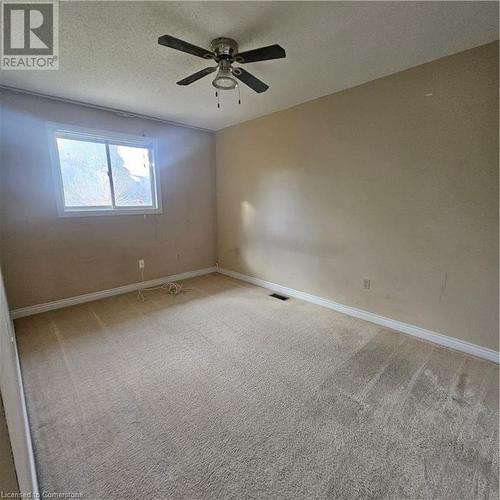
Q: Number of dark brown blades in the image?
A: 4